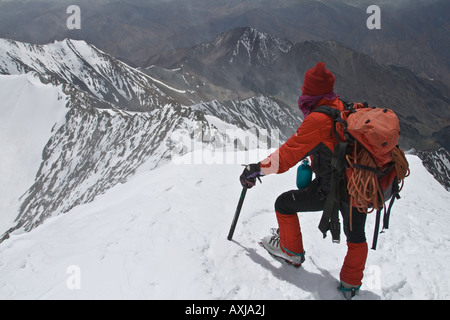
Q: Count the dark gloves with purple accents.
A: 1